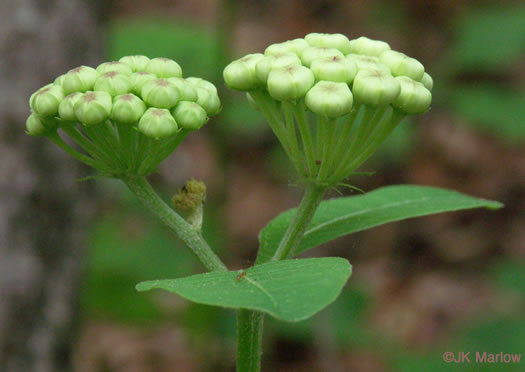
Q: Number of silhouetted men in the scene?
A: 0